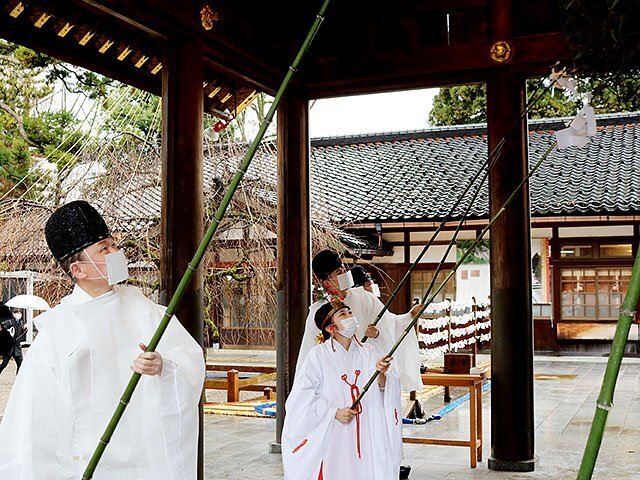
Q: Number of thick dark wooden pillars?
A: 3